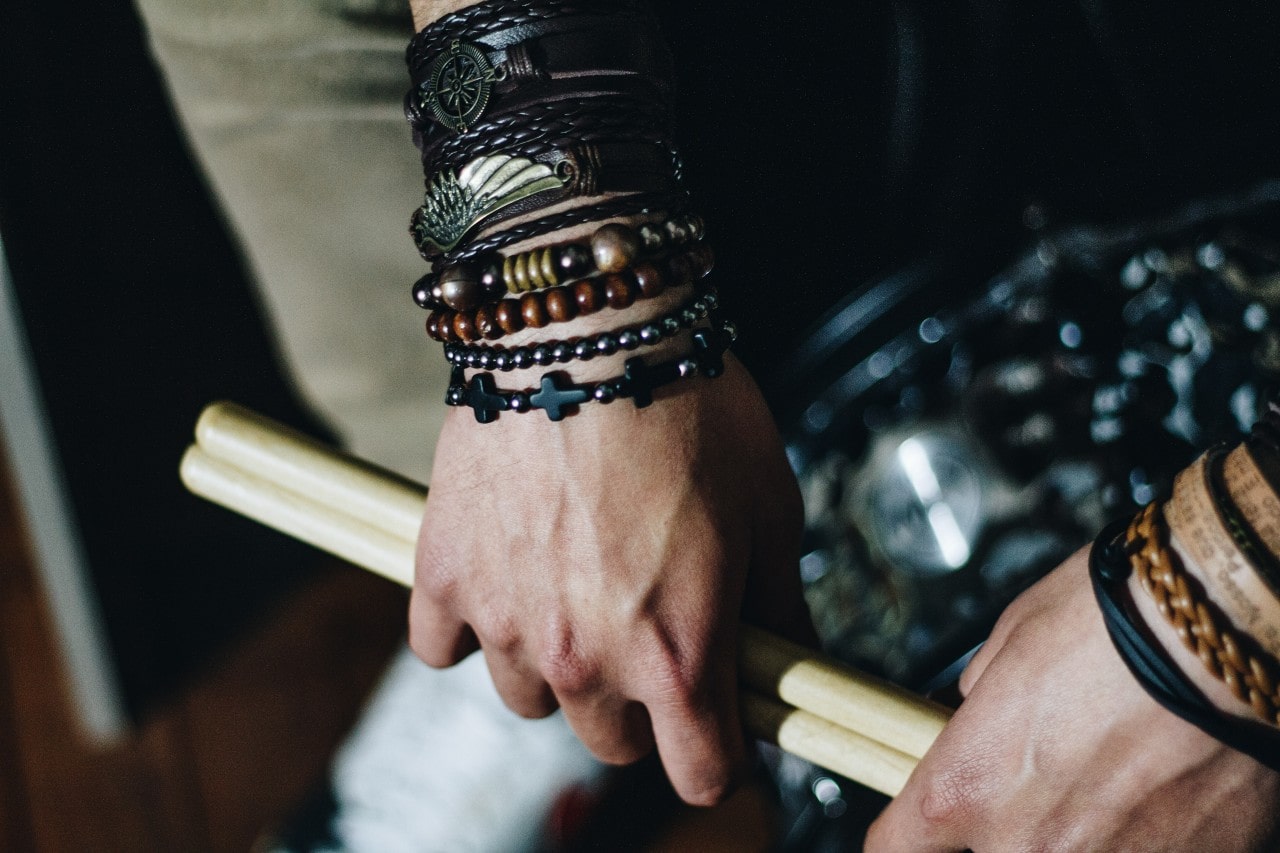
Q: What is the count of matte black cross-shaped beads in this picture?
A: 4